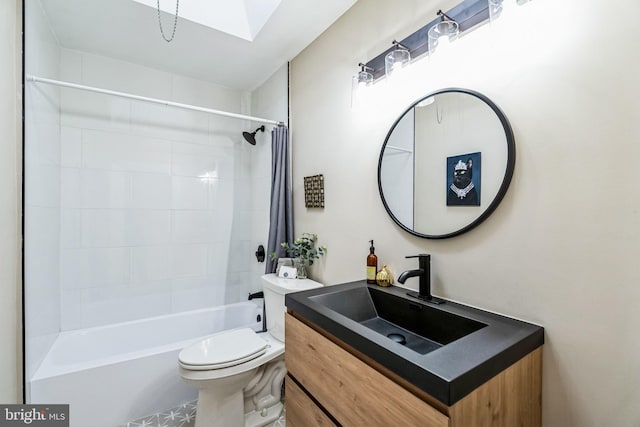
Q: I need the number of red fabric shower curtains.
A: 0